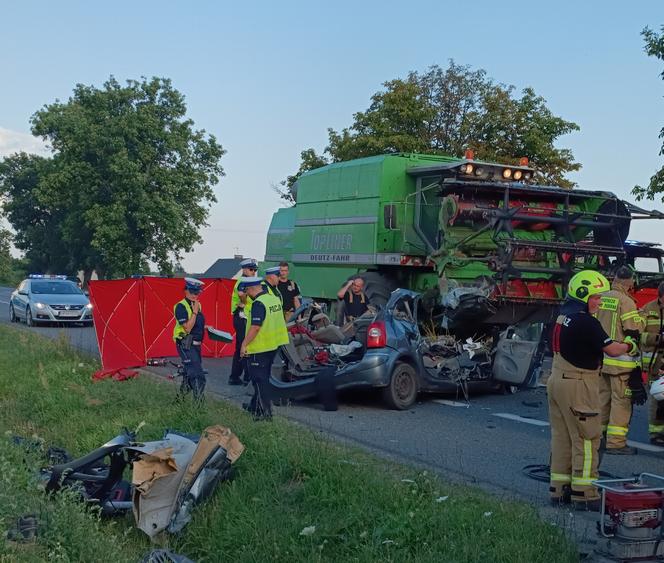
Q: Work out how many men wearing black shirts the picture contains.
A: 3